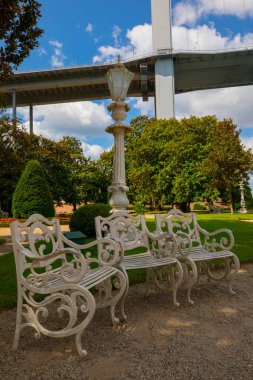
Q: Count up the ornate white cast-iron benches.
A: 3